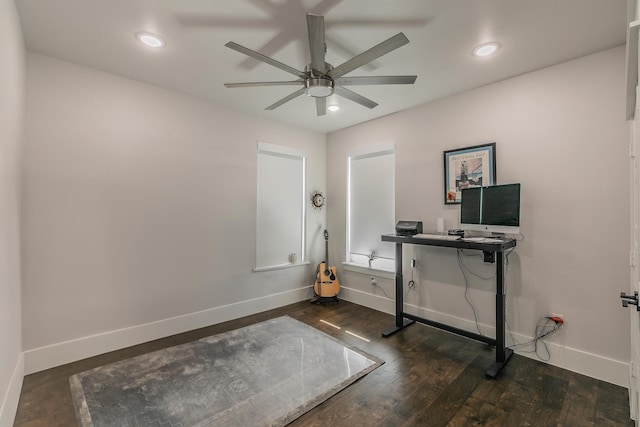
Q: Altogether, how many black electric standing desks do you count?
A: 1